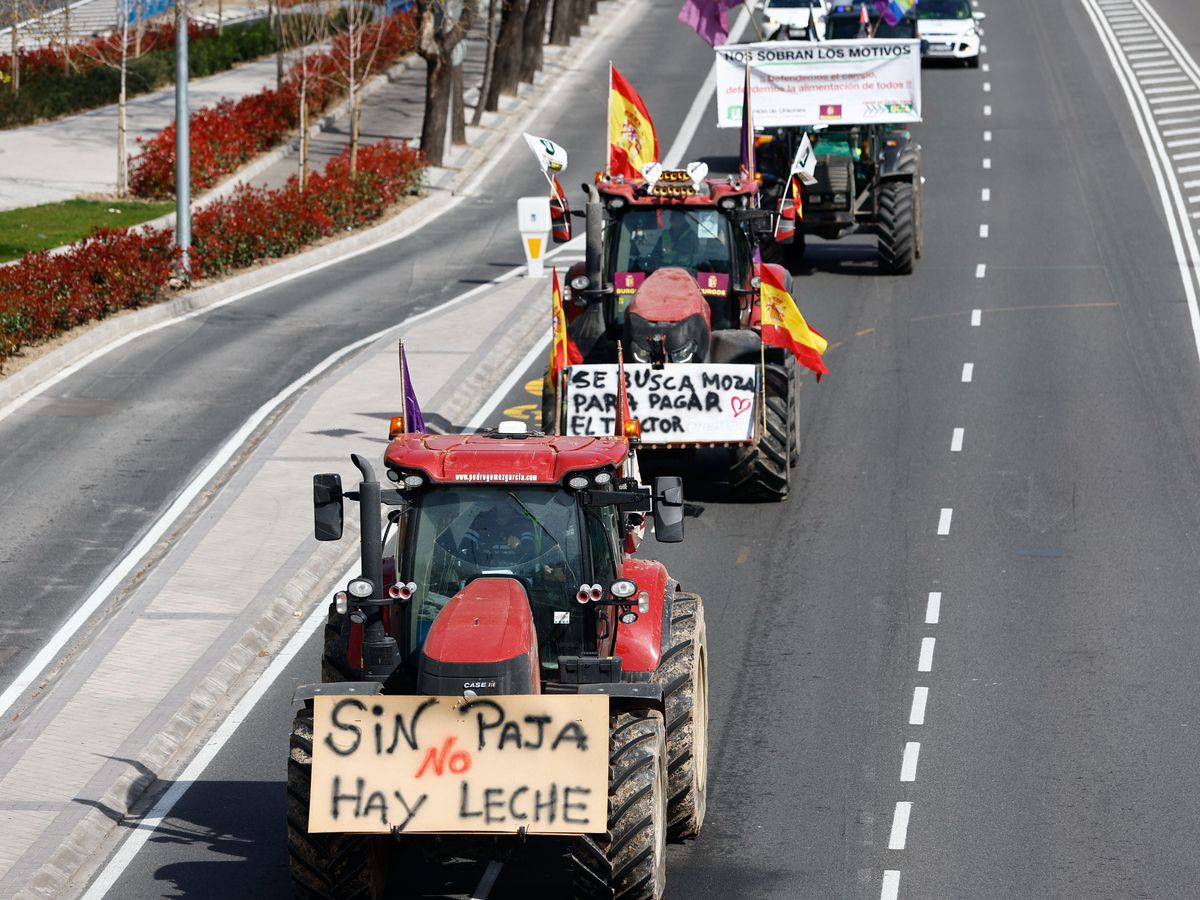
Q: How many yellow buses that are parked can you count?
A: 0